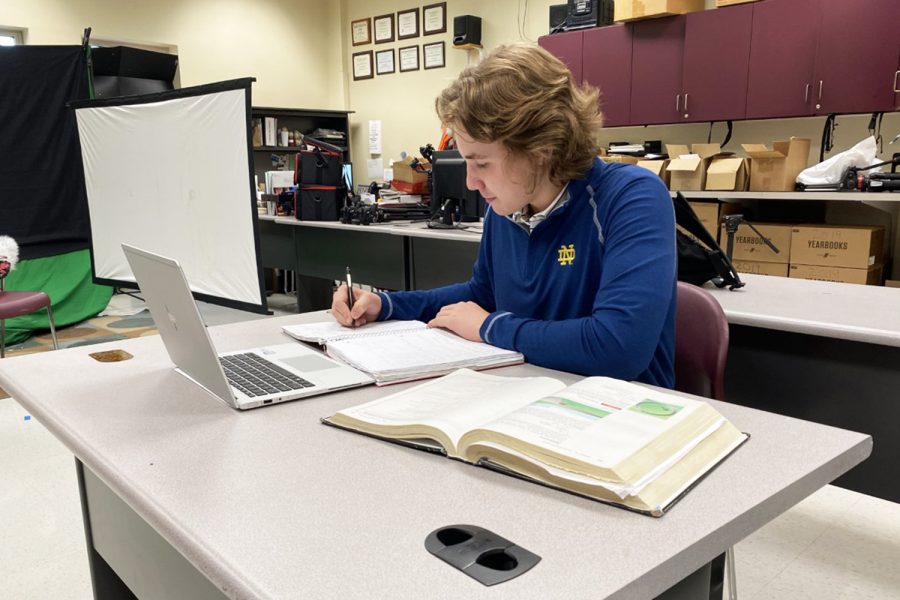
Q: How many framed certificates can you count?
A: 8